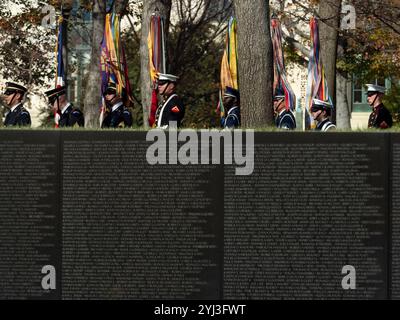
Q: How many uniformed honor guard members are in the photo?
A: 8